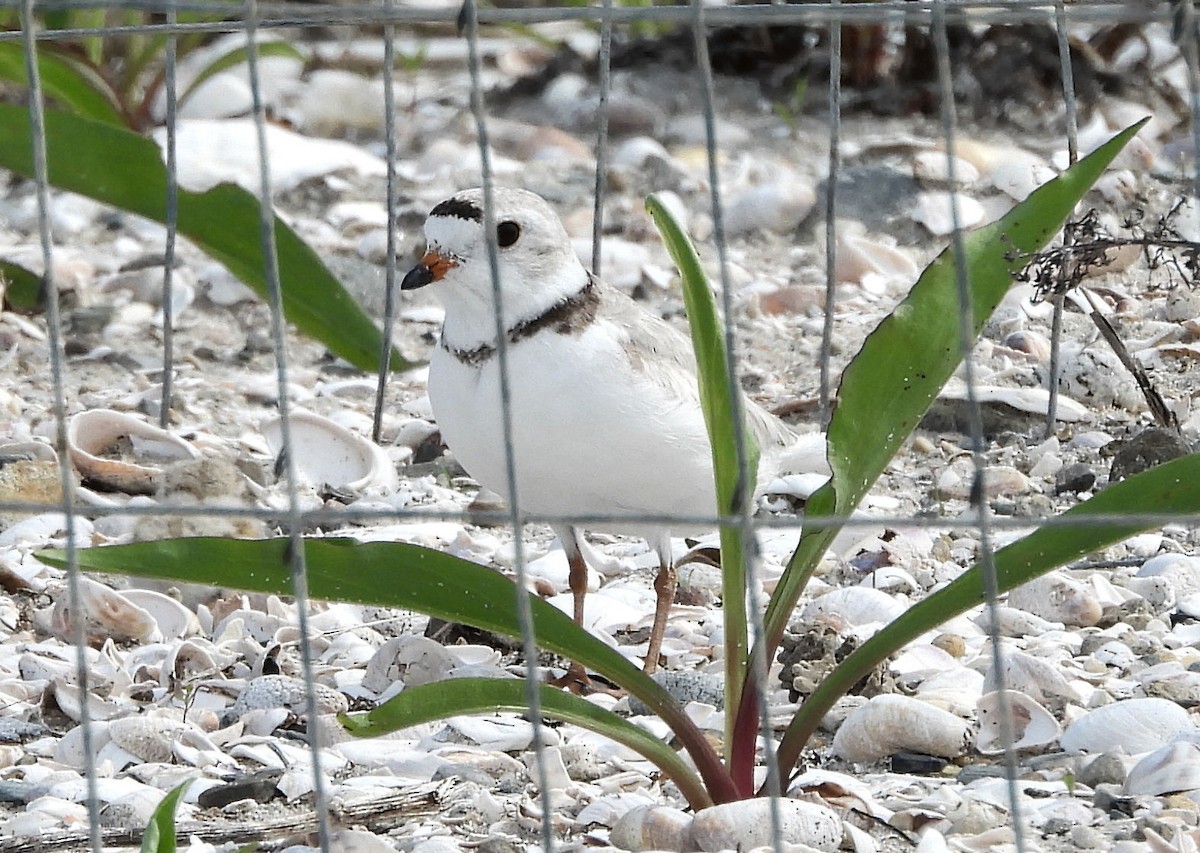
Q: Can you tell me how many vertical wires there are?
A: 11